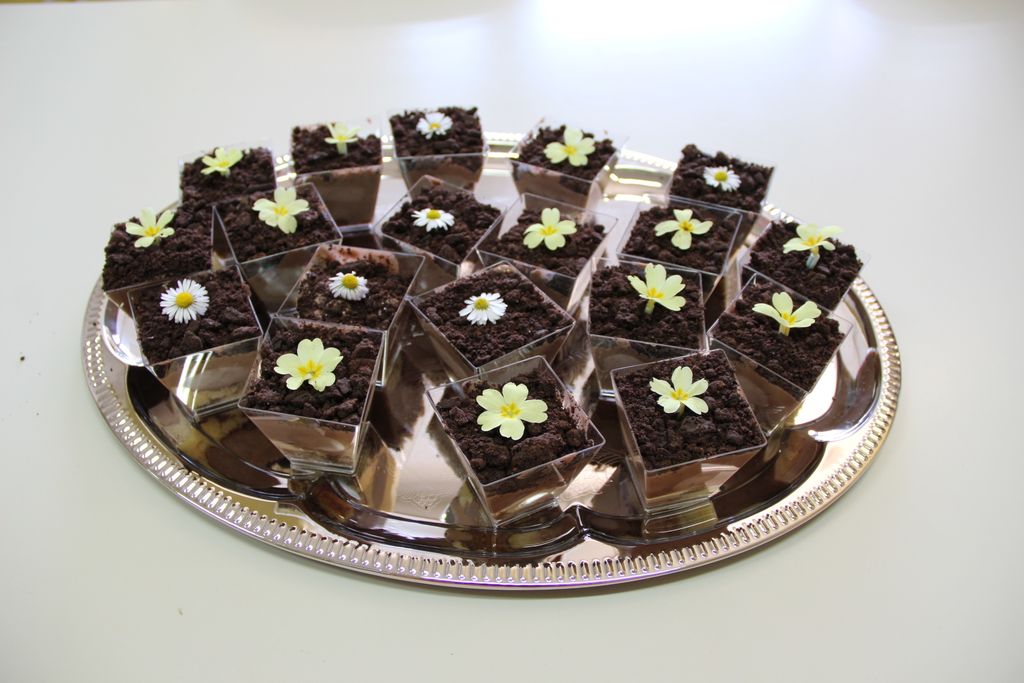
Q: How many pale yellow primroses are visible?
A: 13